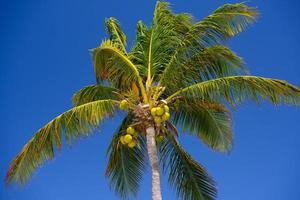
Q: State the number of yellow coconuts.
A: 10